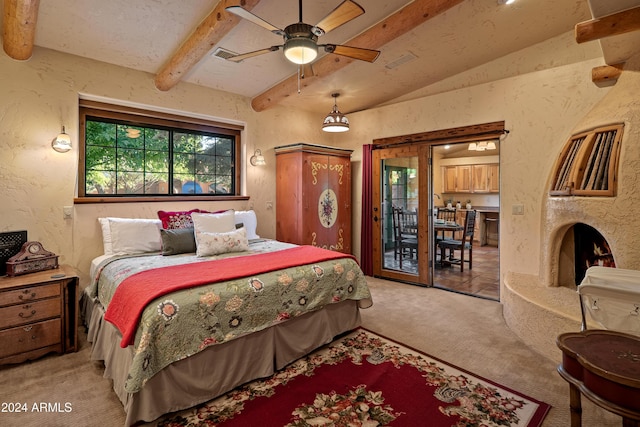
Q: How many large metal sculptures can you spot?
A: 0